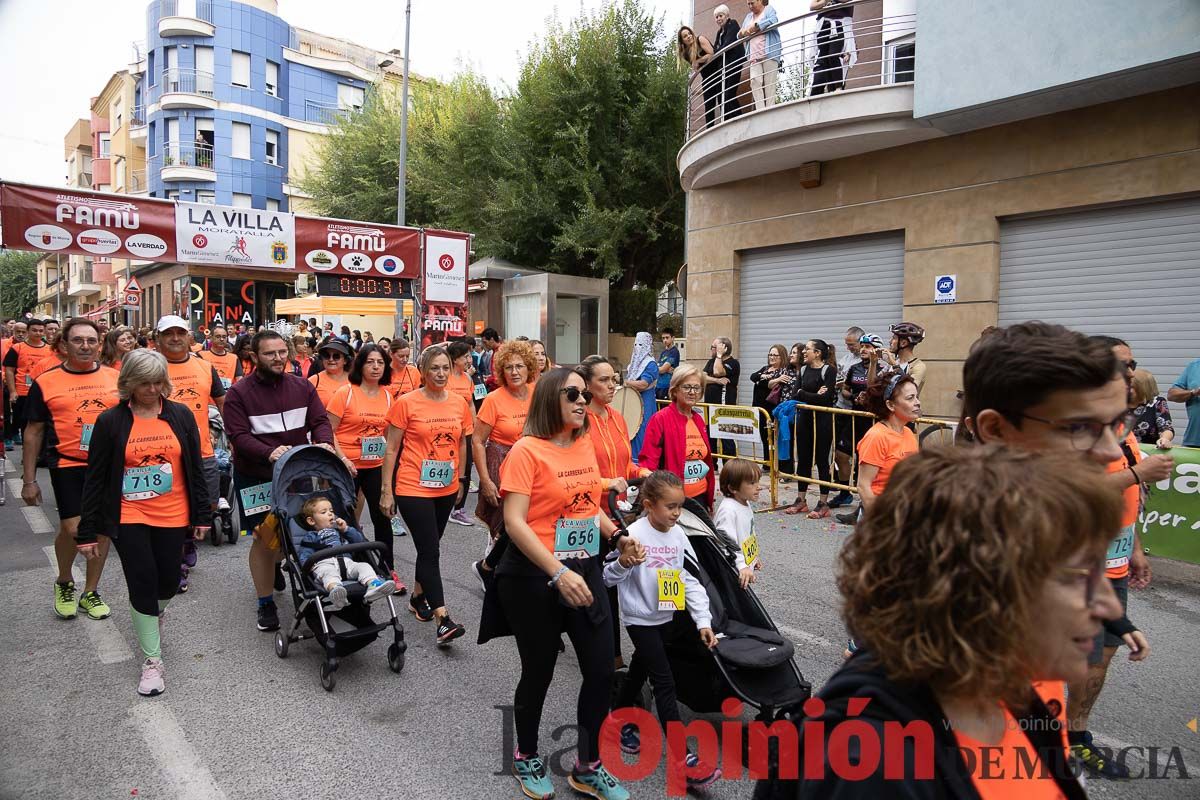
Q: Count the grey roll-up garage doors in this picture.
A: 2